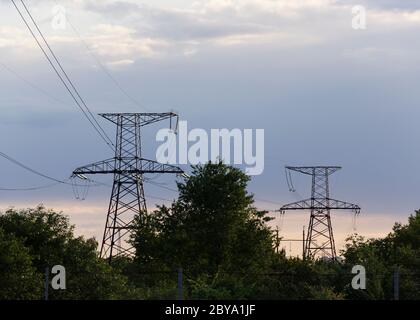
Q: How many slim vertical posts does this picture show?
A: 3